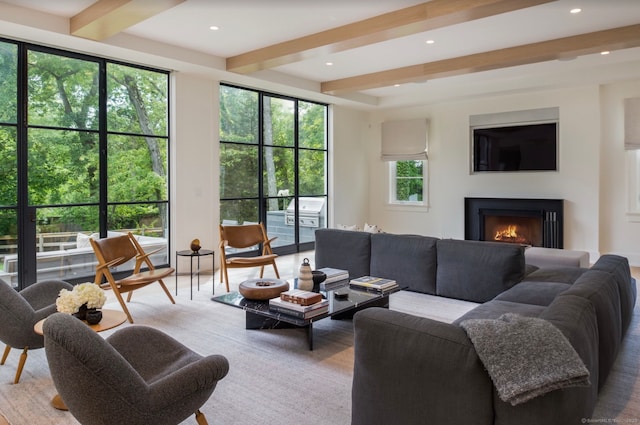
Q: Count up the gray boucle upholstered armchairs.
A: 2